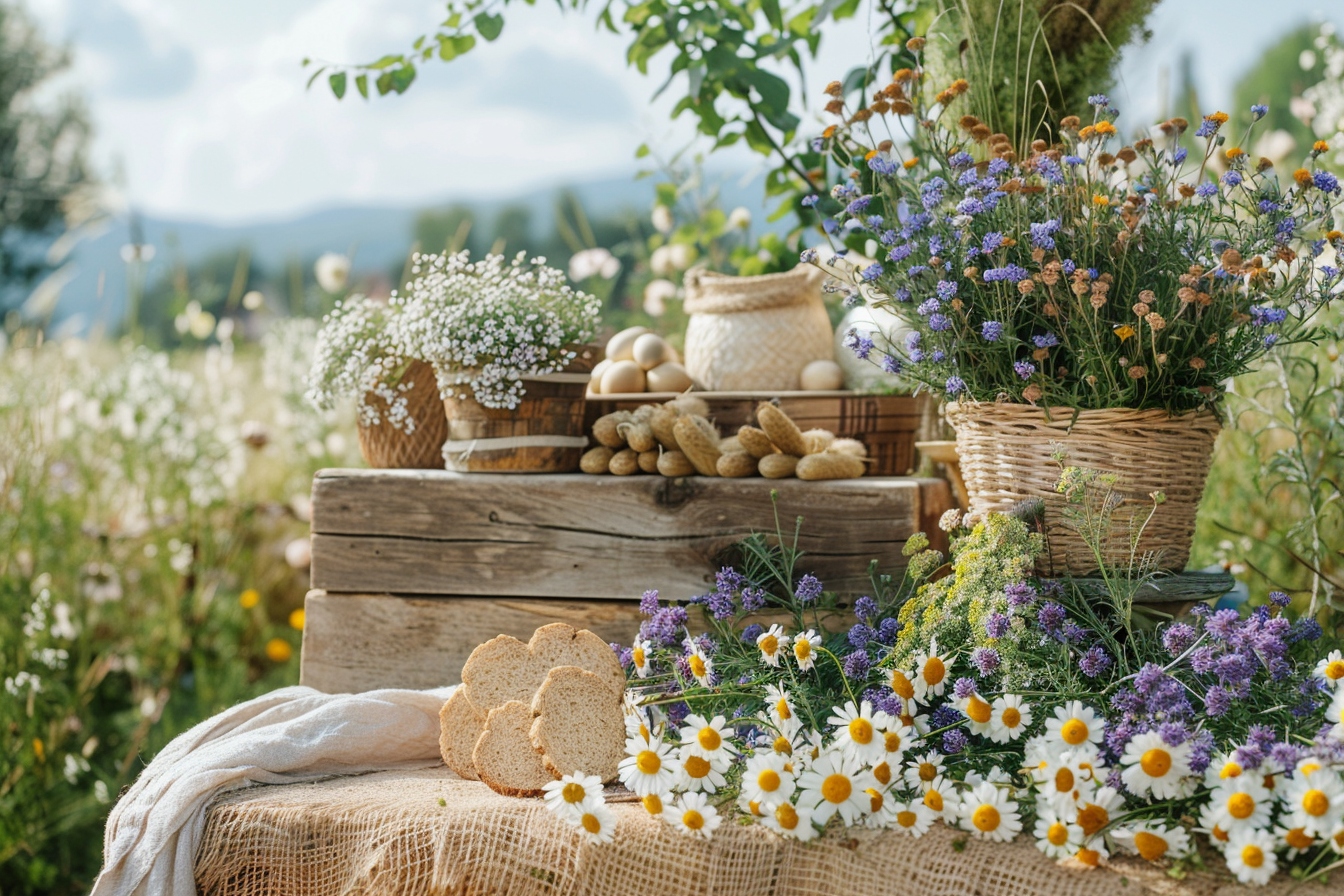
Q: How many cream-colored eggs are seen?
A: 7